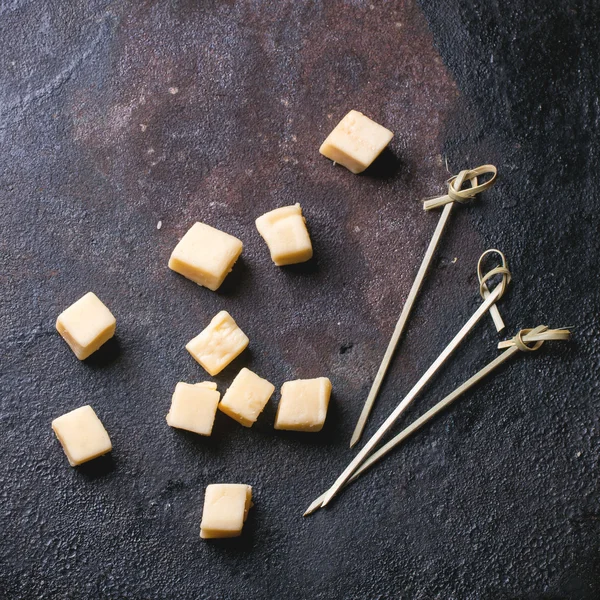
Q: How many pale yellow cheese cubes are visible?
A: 10